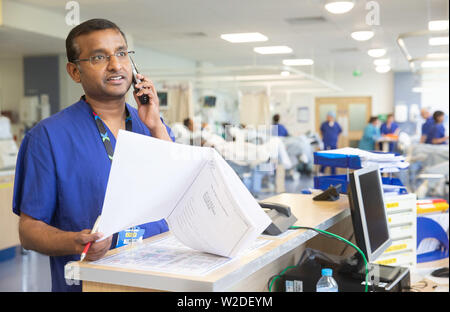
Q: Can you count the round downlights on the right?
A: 5